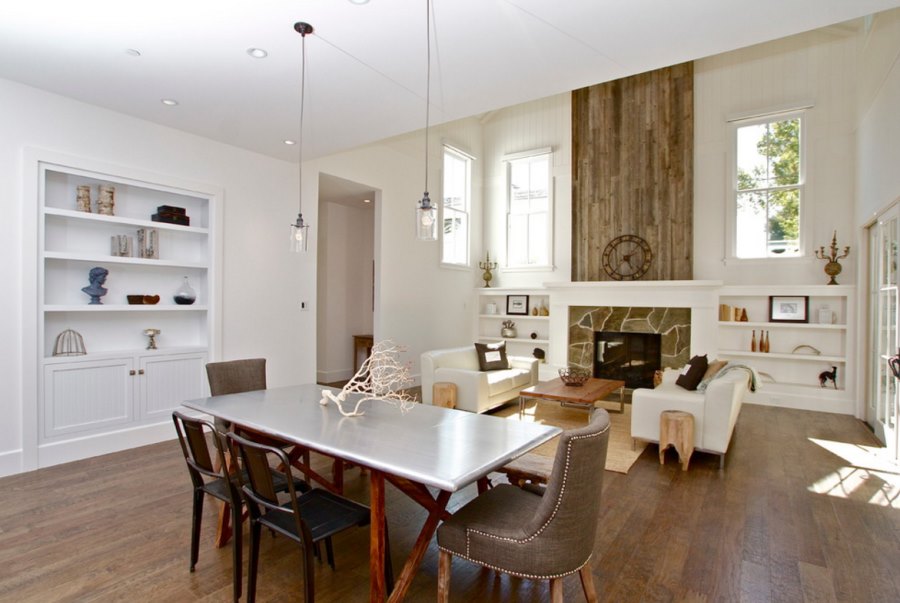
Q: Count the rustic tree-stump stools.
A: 2